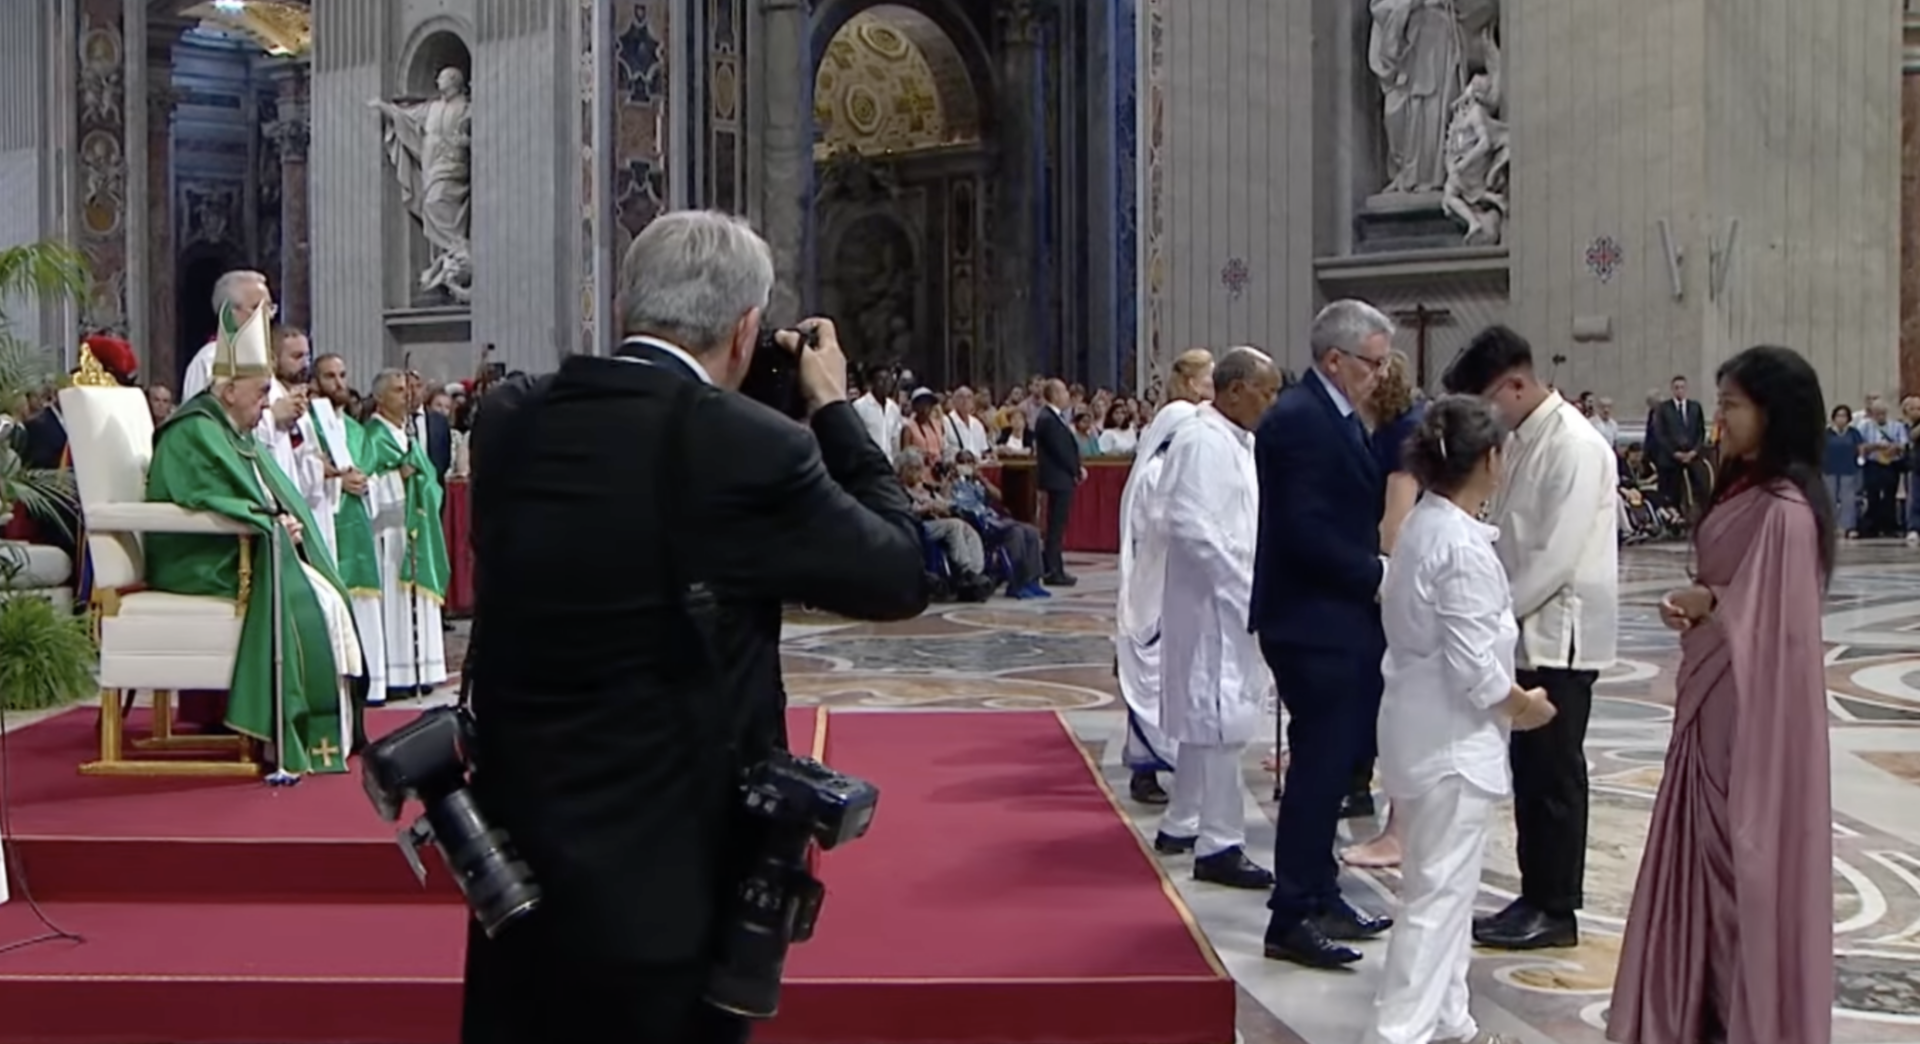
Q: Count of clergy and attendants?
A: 5